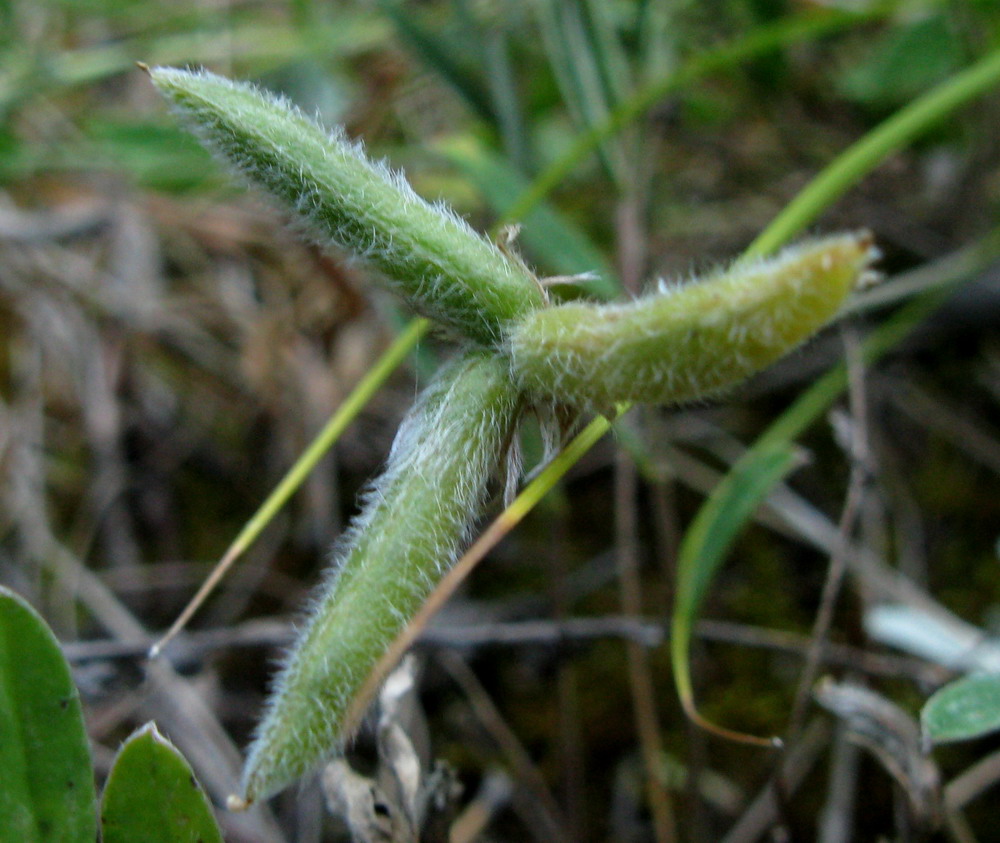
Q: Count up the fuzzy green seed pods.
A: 3